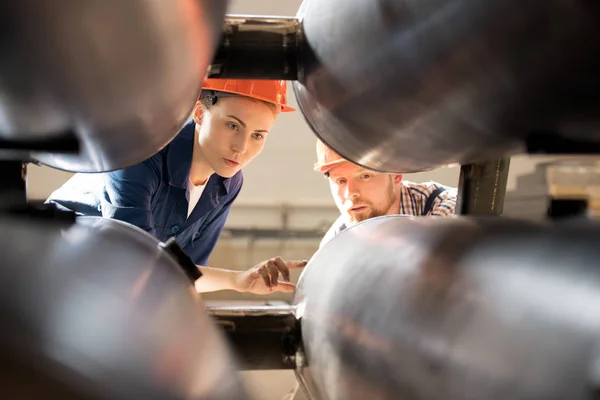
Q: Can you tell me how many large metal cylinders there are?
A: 4